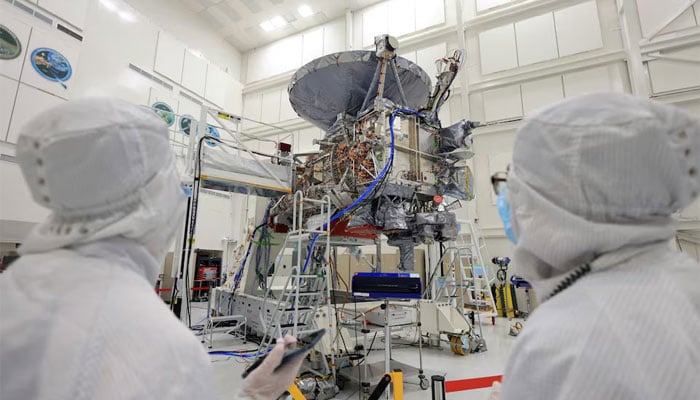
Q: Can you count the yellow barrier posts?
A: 2